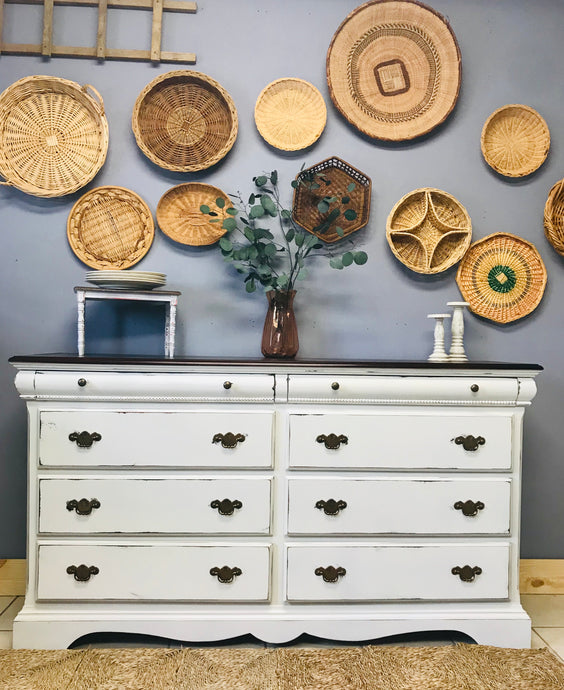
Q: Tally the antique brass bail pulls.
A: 12